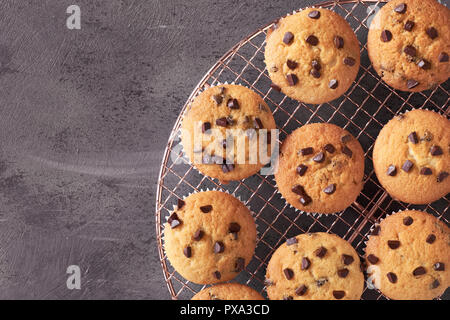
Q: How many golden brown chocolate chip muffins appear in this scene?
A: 9